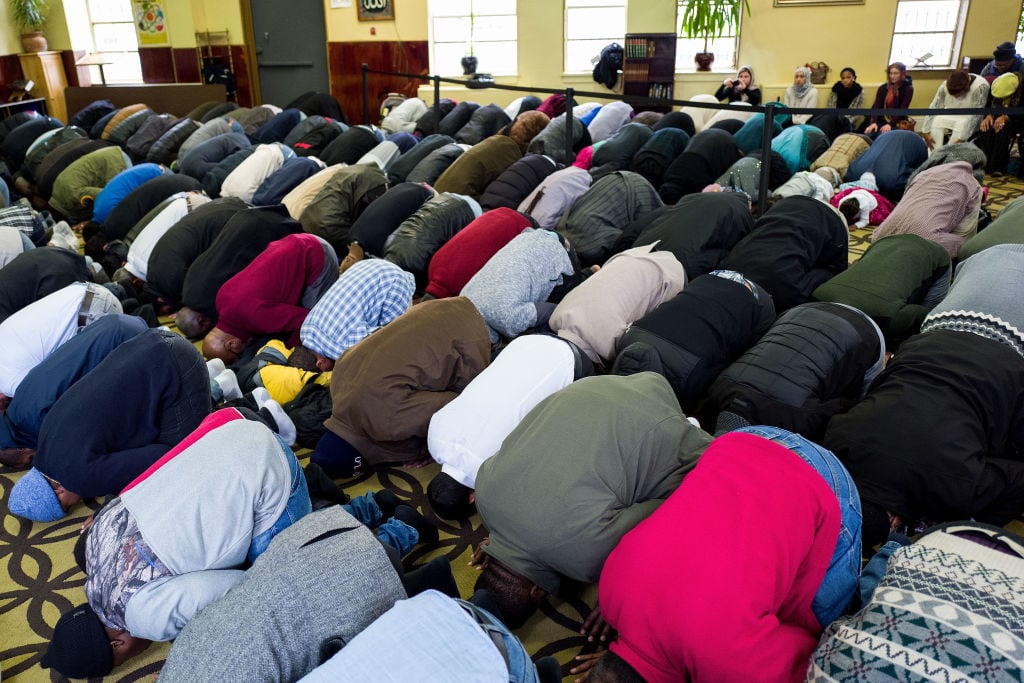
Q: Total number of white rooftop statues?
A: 0